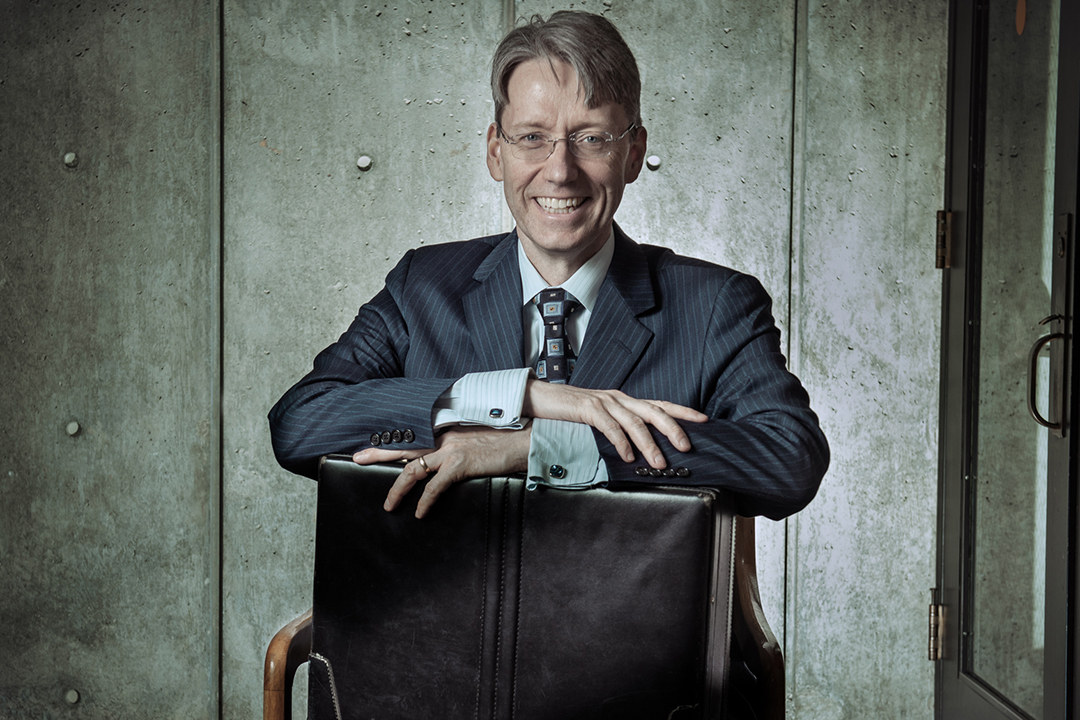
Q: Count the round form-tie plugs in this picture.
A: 5